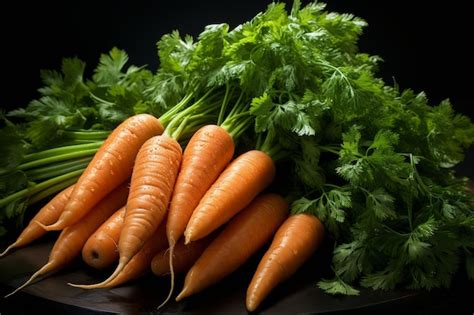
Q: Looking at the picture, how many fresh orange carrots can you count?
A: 11